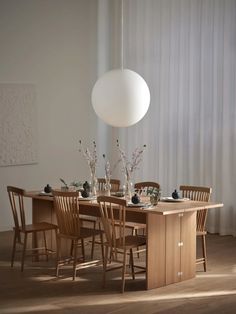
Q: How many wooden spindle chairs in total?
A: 6